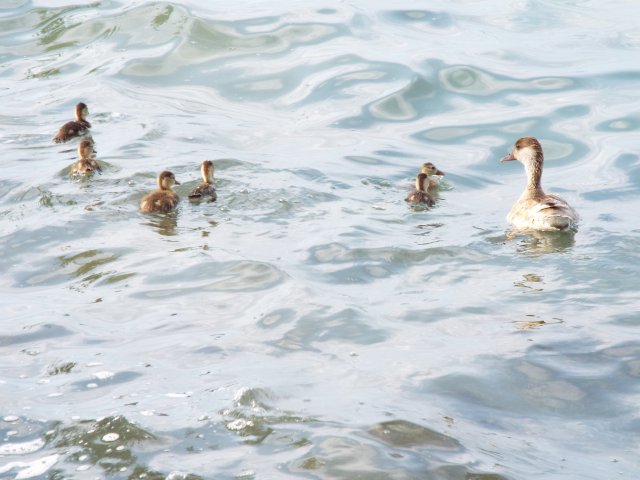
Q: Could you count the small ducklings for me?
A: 6